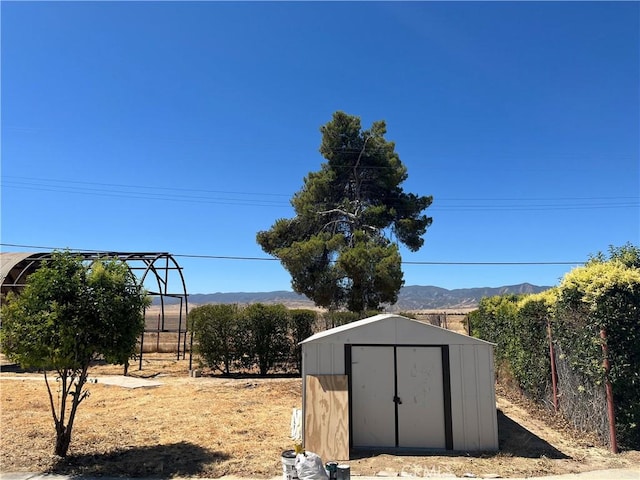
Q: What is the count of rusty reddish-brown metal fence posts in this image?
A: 2